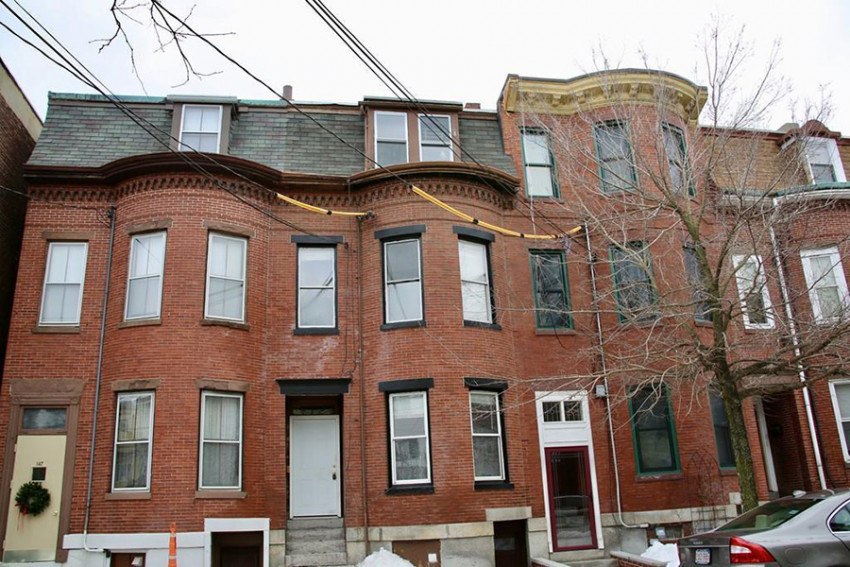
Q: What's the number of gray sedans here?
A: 1